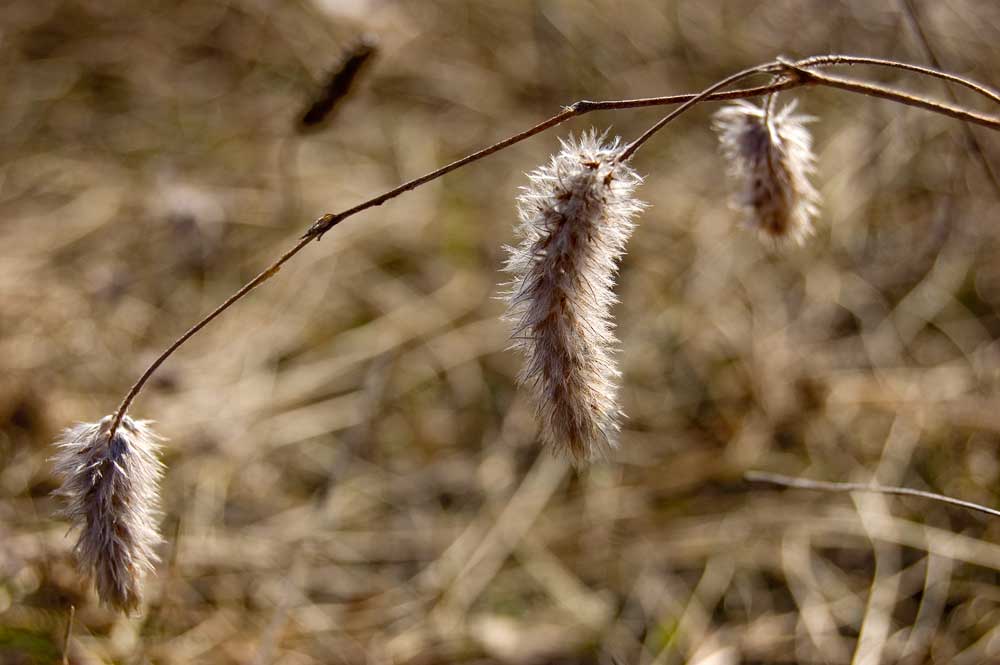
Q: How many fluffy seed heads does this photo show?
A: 3